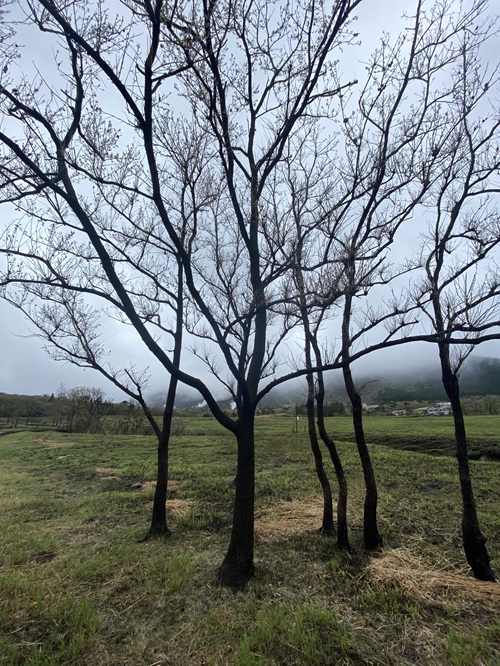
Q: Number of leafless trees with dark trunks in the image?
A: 6